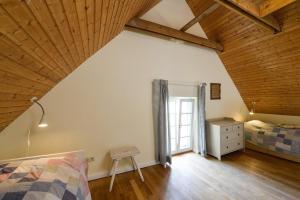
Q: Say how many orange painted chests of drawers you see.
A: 0